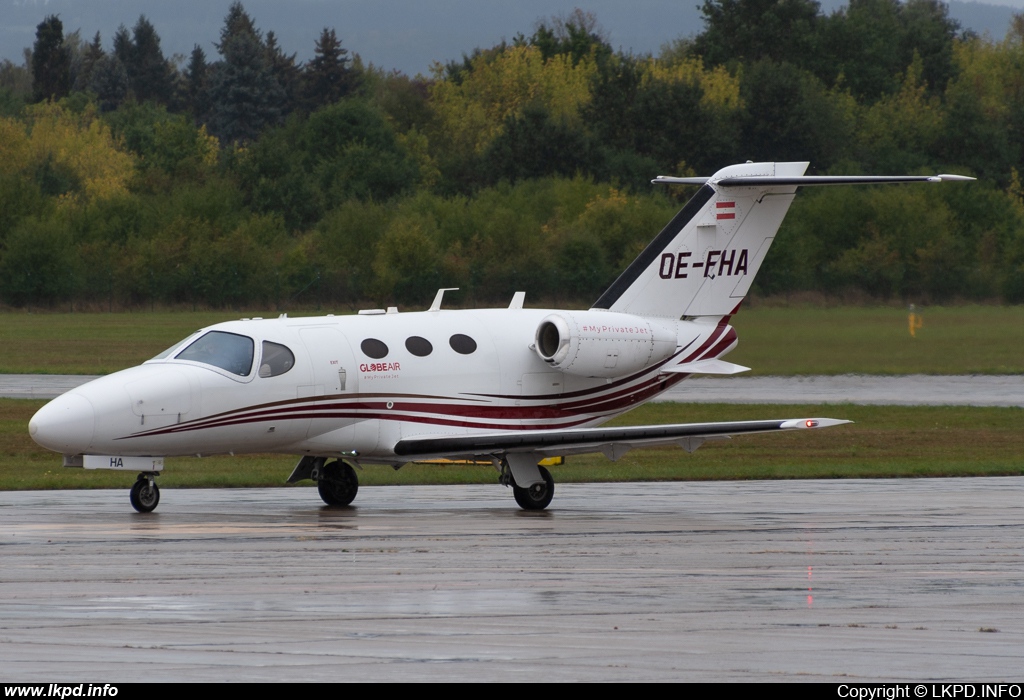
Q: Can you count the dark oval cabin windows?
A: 3